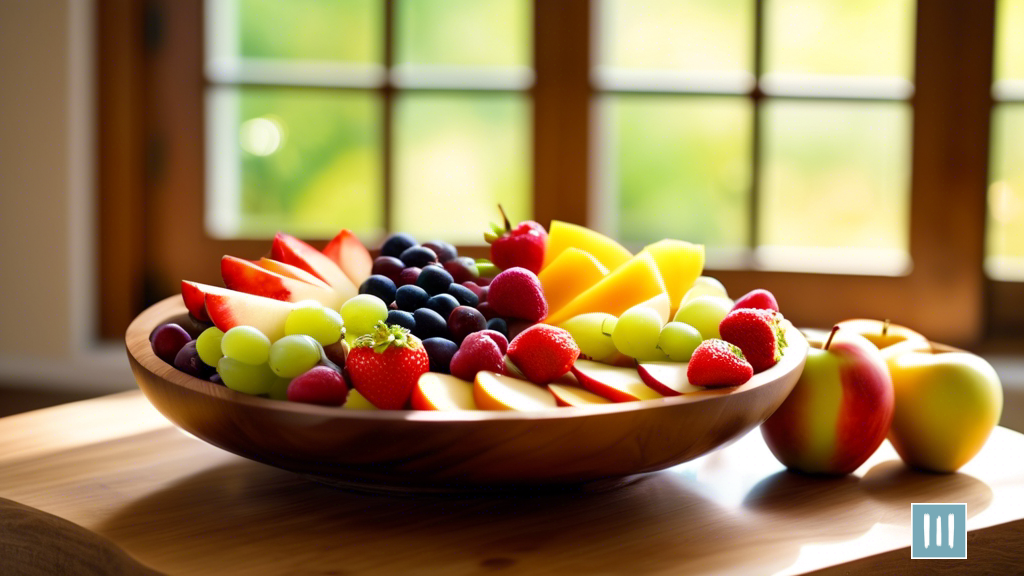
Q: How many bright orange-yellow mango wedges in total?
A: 4